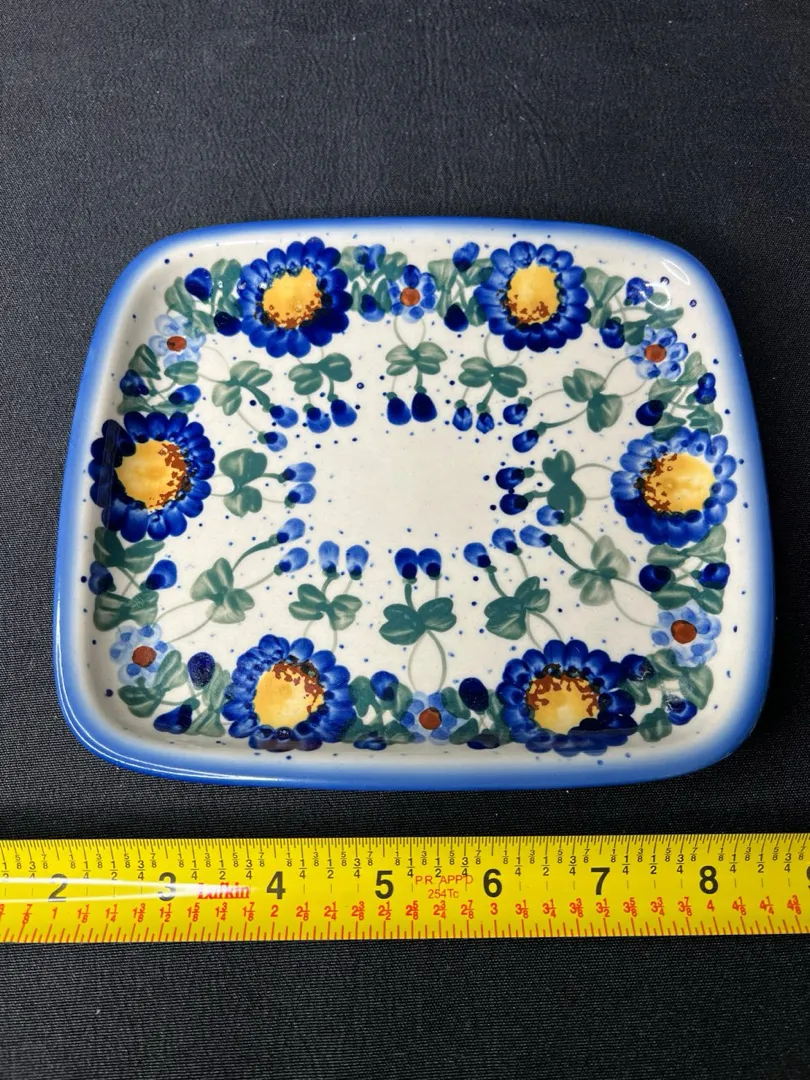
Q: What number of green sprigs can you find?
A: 12